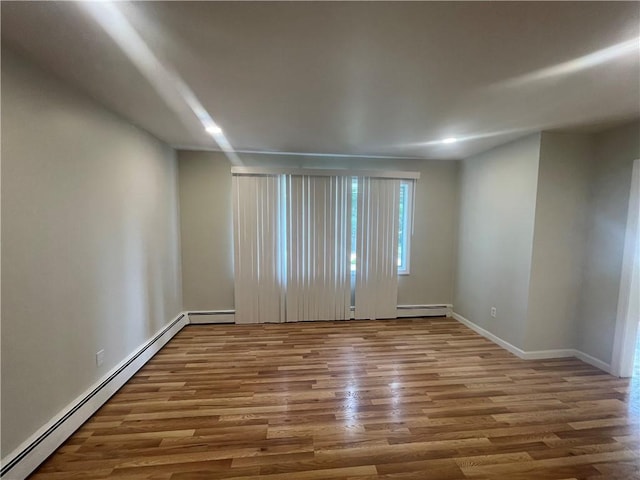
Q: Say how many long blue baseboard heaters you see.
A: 0